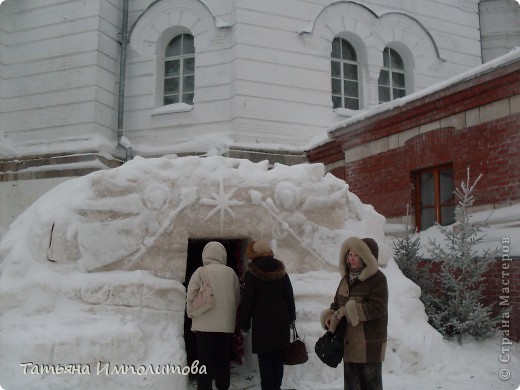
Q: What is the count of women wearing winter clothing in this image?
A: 3